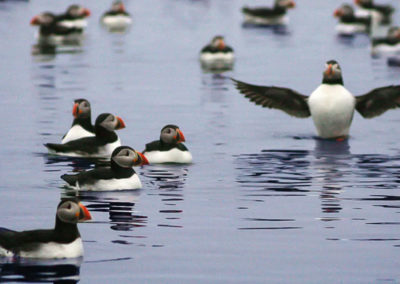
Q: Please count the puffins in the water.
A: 14